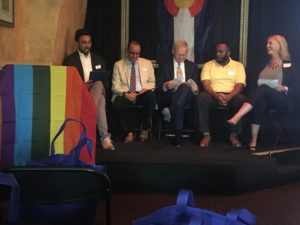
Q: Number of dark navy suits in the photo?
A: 1